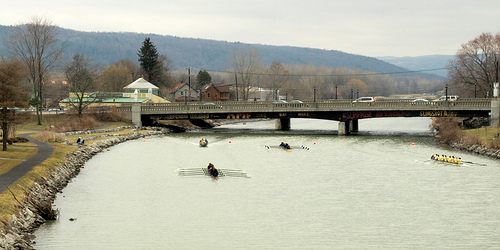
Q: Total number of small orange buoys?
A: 4